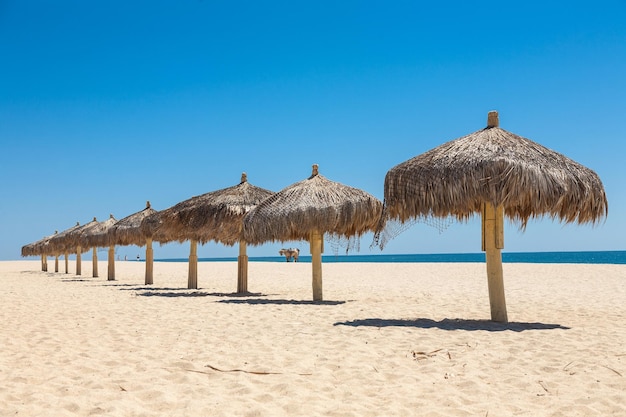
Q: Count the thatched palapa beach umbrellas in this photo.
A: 11